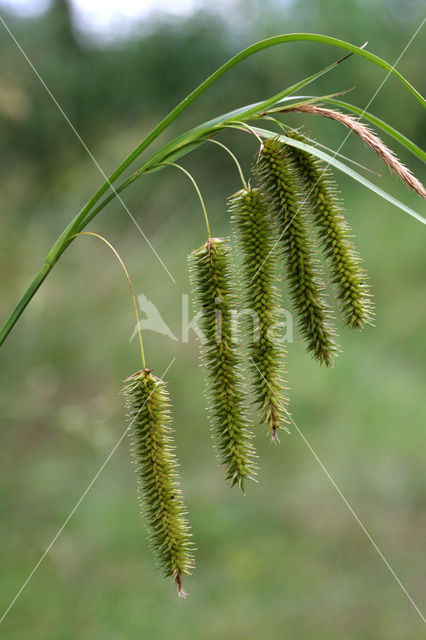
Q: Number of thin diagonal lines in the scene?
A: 4